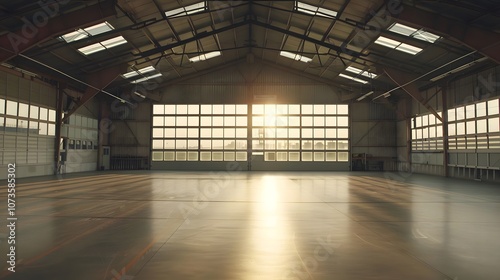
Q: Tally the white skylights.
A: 12